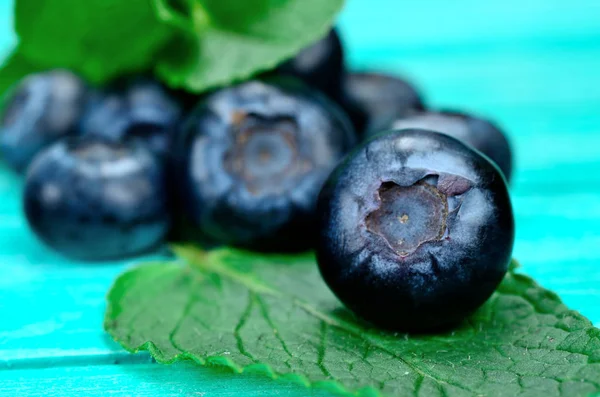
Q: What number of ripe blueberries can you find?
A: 8